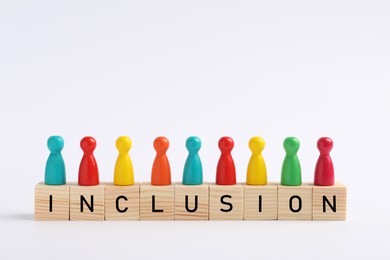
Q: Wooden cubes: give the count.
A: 9